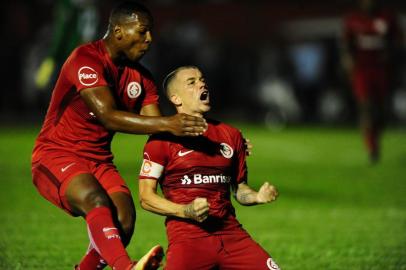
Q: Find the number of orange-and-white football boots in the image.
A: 1